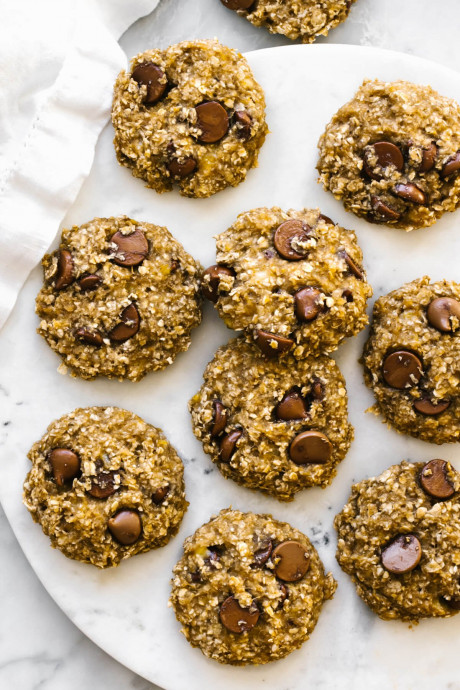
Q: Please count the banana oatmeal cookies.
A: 10